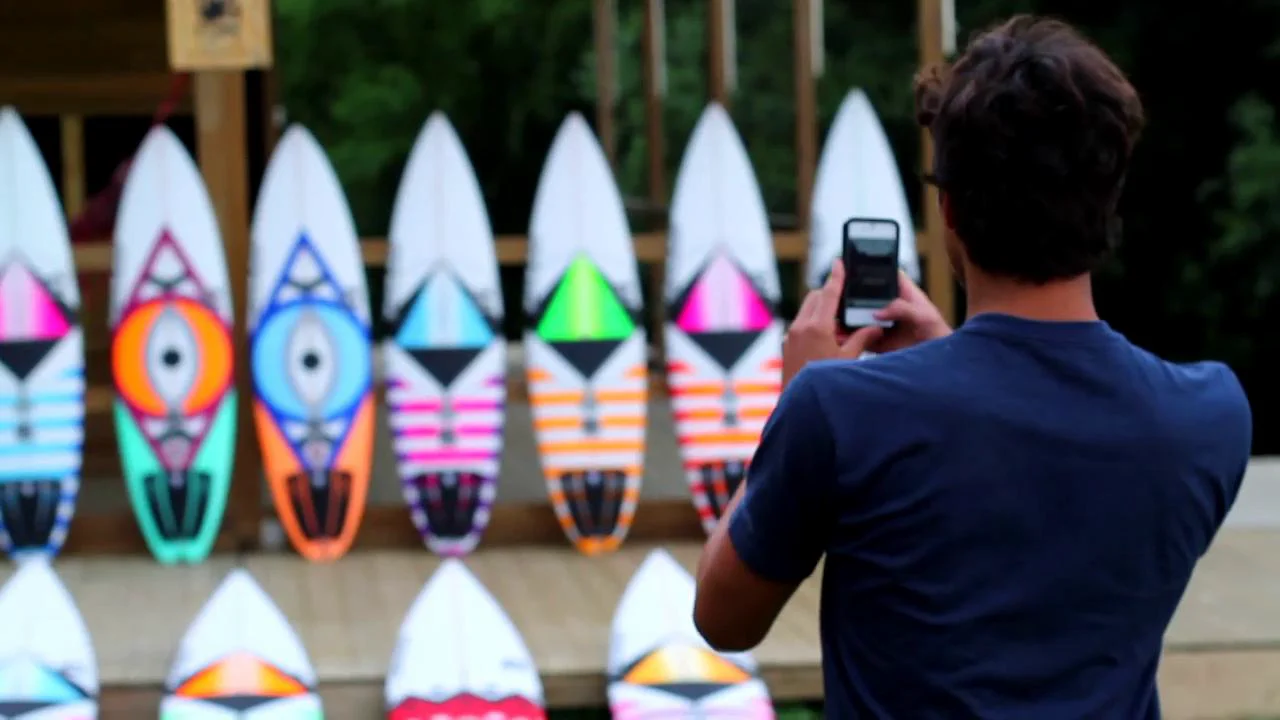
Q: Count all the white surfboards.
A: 11